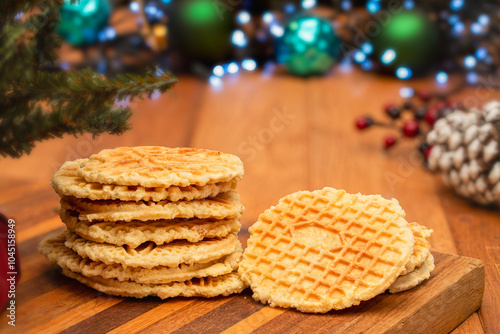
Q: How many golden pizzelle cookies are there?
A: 10